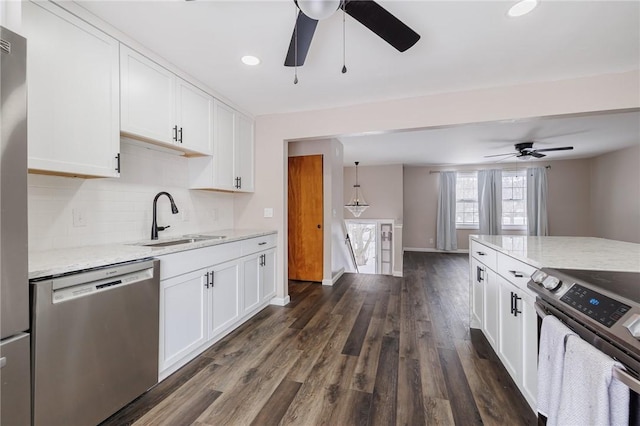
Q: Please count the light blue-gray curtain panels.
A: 3